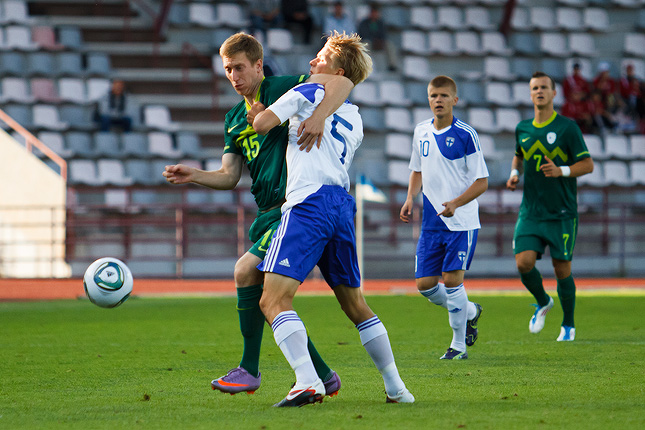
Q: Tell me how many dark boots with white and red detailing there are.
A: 2